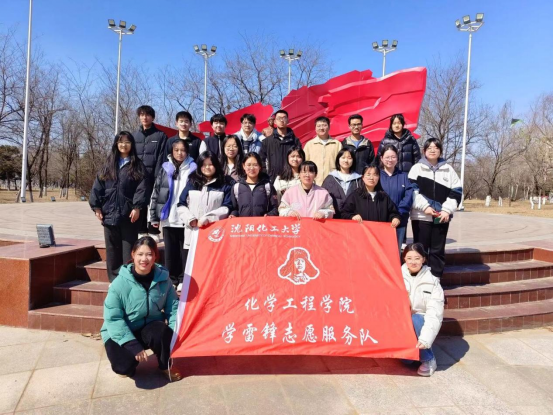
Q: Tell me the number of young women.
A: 14